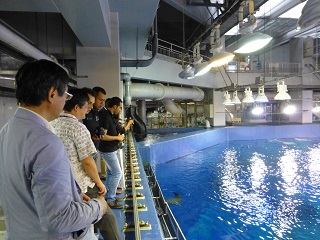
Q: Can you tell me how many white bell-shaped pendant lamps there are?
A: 5